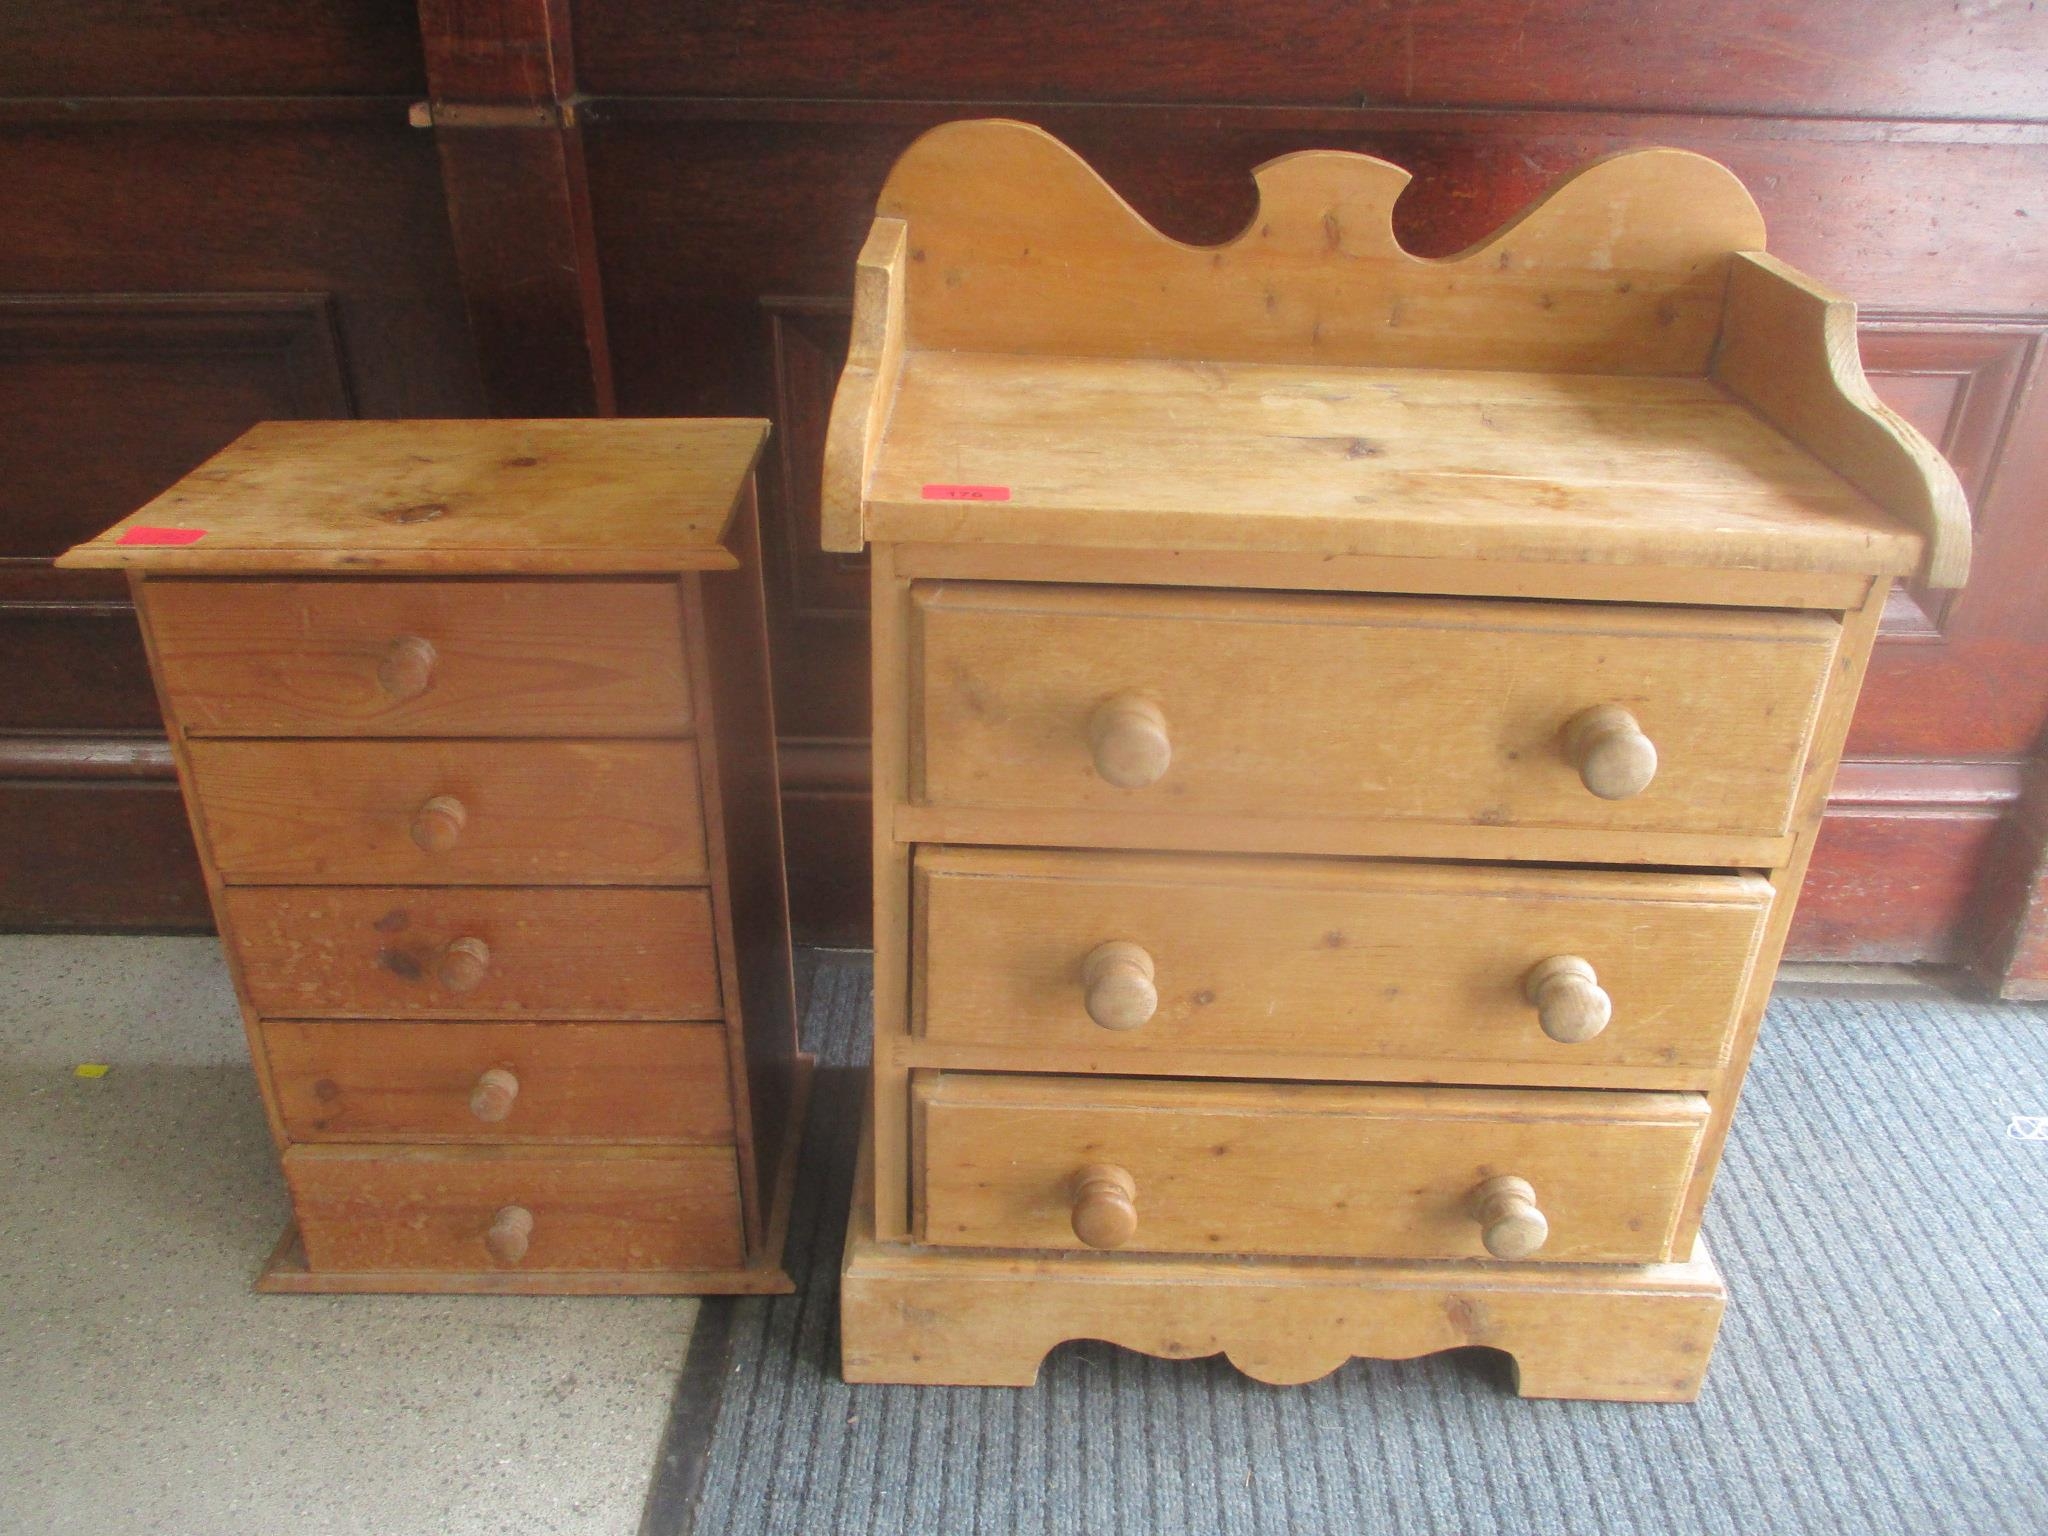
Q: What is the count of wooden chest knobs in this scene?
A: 11